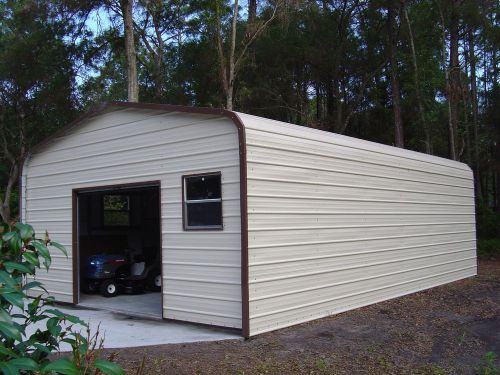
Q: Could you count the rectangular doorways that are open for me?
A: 1